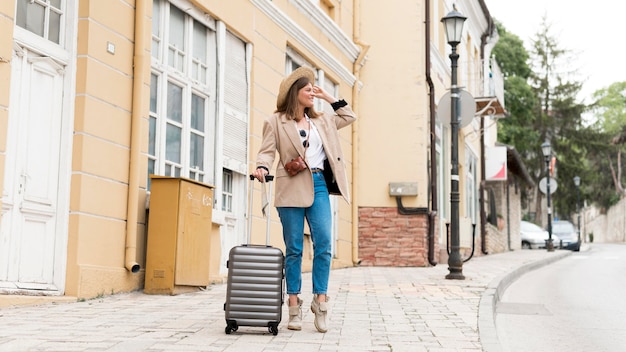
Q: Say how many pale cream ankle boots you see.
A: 2